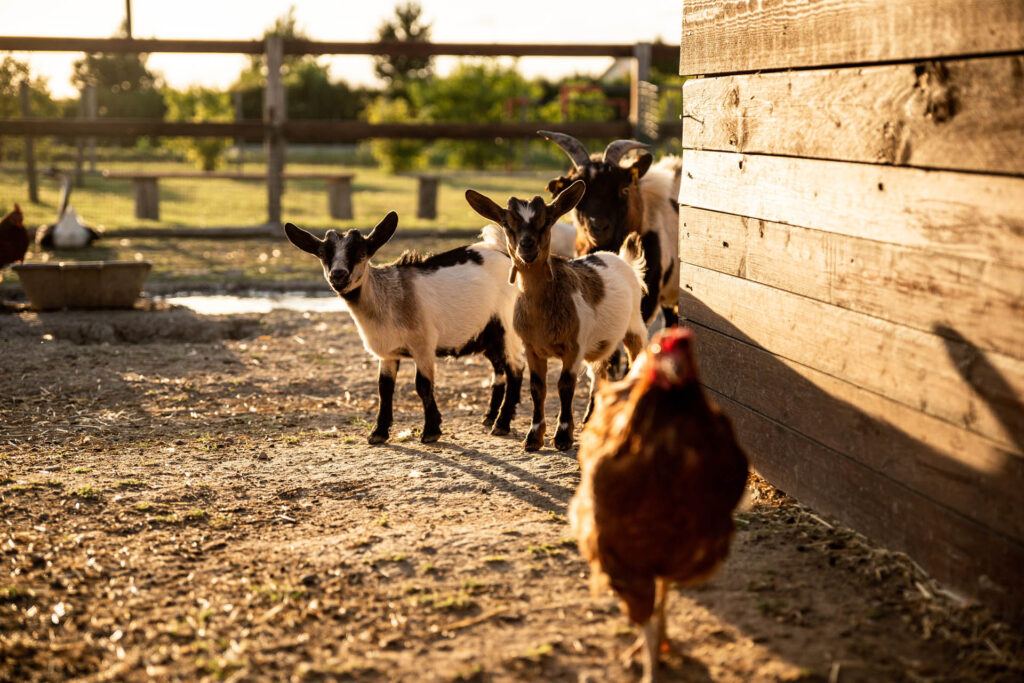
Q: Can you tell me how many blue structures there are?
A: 0